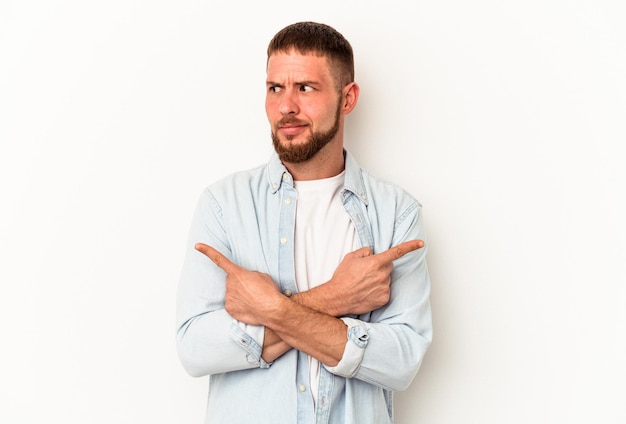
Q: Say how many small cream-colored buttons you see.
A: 7